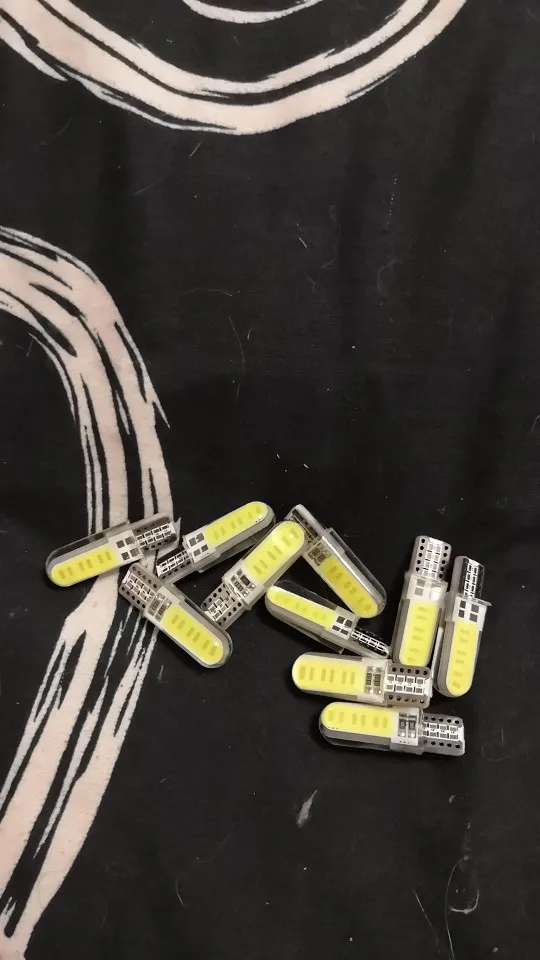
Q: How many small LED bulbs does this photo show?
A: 10